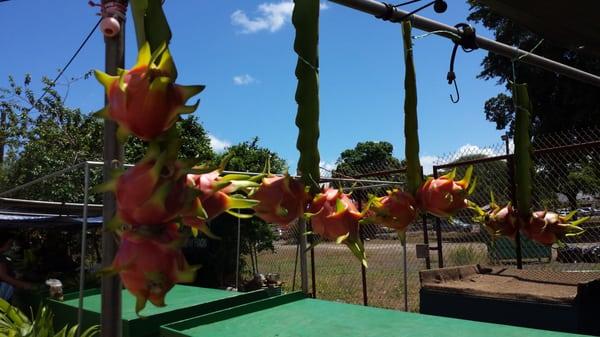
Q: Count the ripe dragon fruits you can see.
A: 10